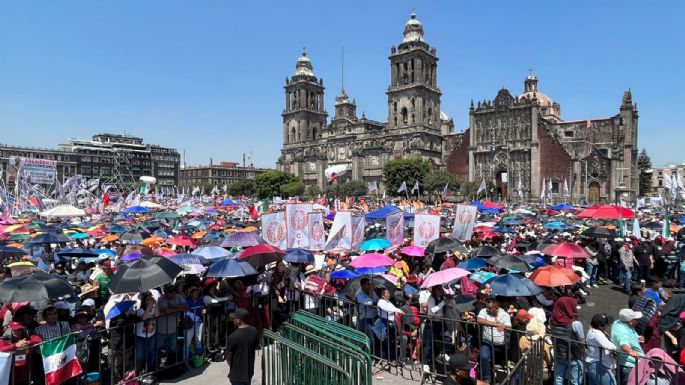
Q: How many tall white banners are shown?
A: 8